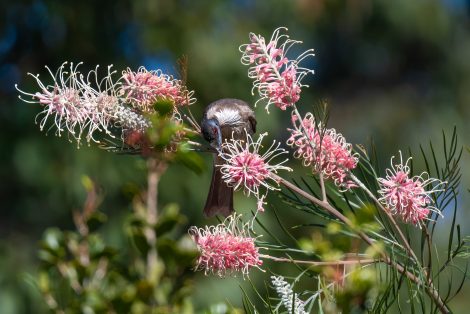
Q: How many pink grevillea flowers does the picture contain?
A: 7